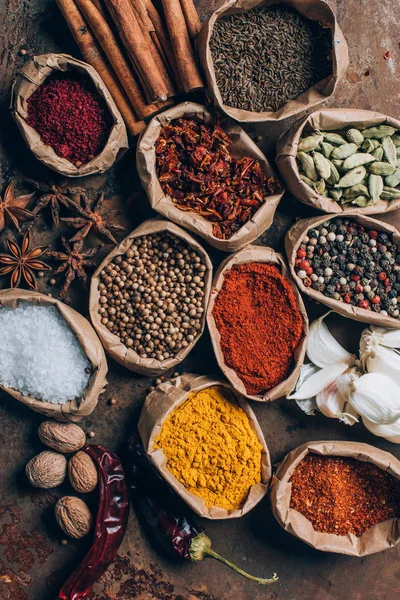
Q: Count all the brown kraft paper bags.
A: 10